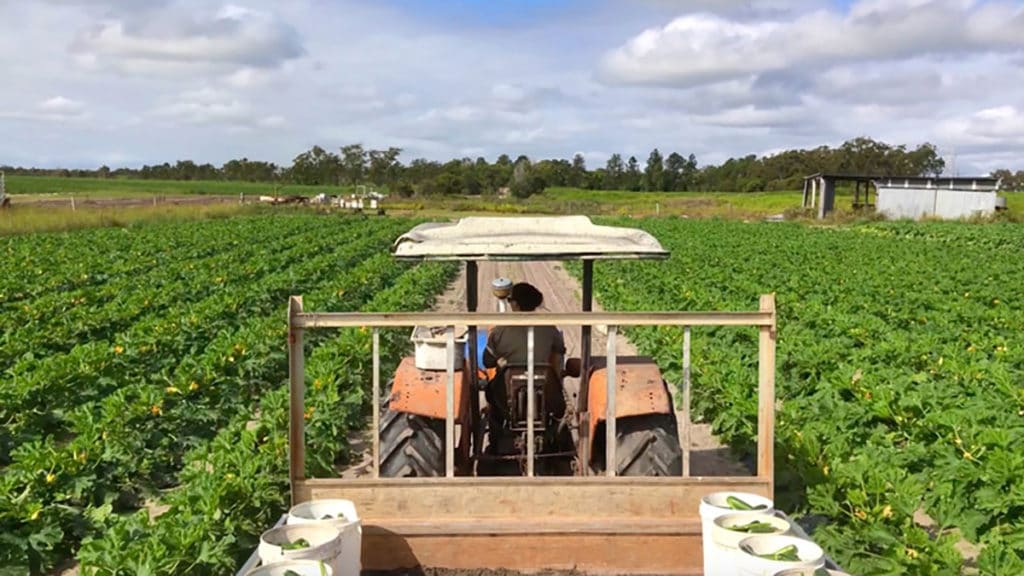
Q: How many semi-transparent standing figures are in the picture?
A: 0